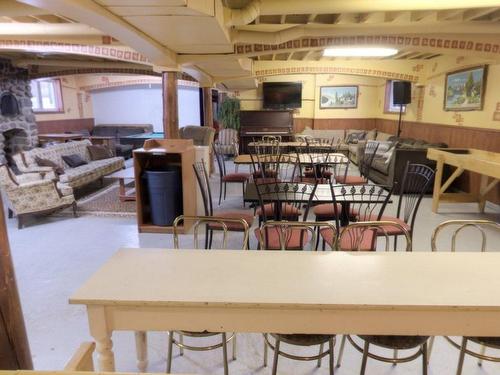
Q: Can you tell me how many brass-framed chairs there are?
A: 4